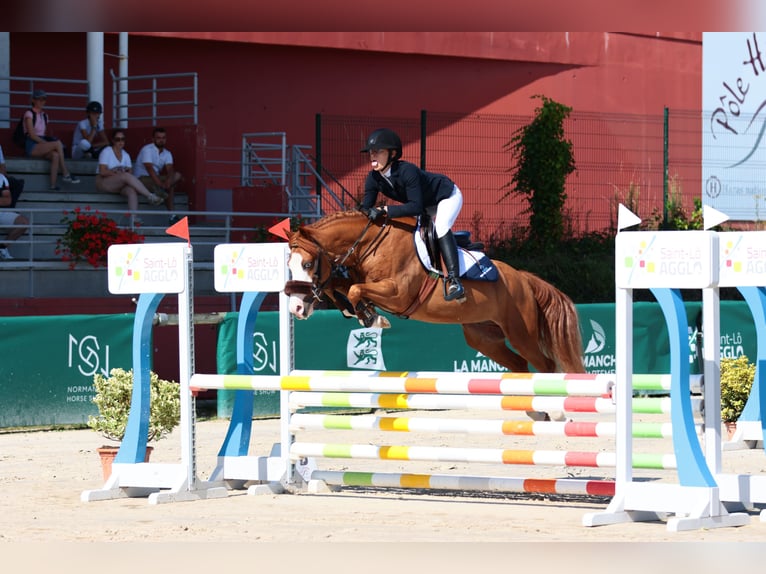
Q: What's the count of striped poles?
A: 6